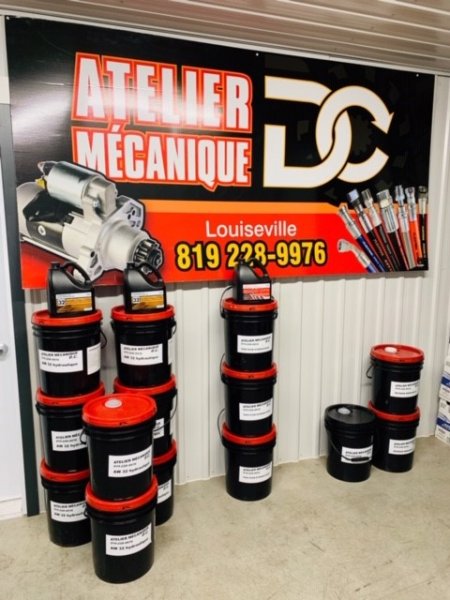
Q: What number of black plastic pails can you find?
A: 14